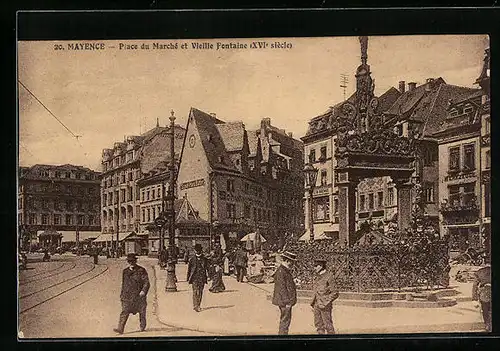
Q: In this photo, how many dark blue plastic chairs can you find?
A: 0